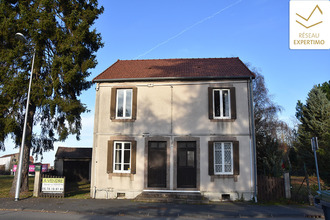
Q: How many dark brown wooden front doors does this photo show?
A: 2